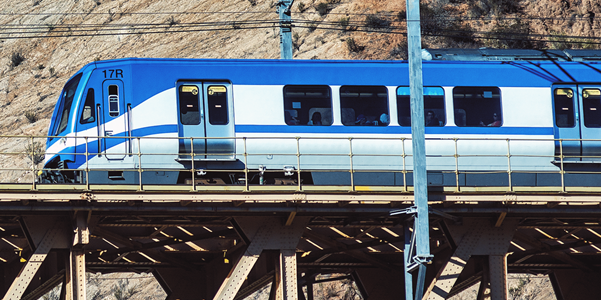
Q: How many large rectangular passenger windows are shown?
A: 4